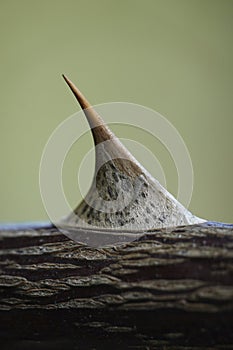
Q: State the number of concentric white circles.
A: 2